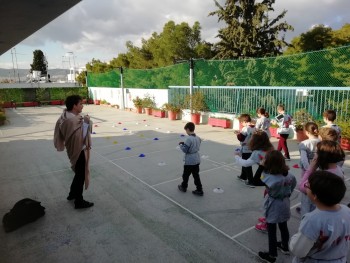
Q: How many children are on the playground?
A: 11